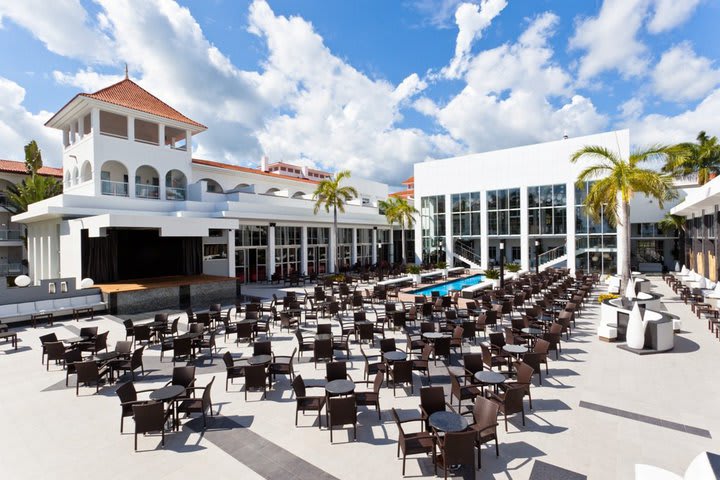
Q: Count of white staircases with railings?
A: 2